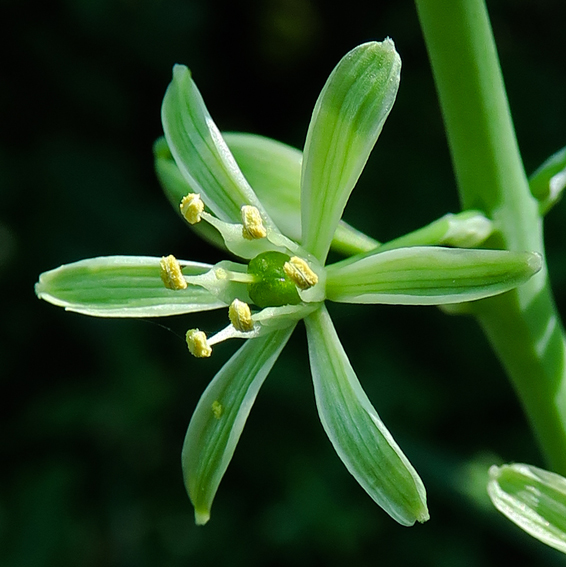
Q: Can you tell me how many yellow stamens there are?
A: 6